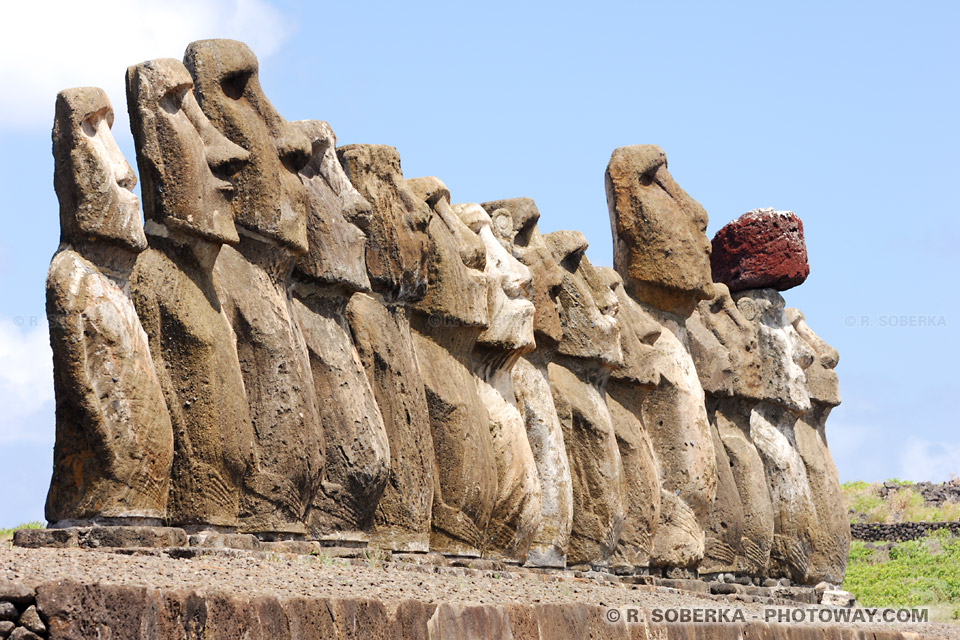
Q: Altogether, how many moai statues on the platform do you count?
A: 15